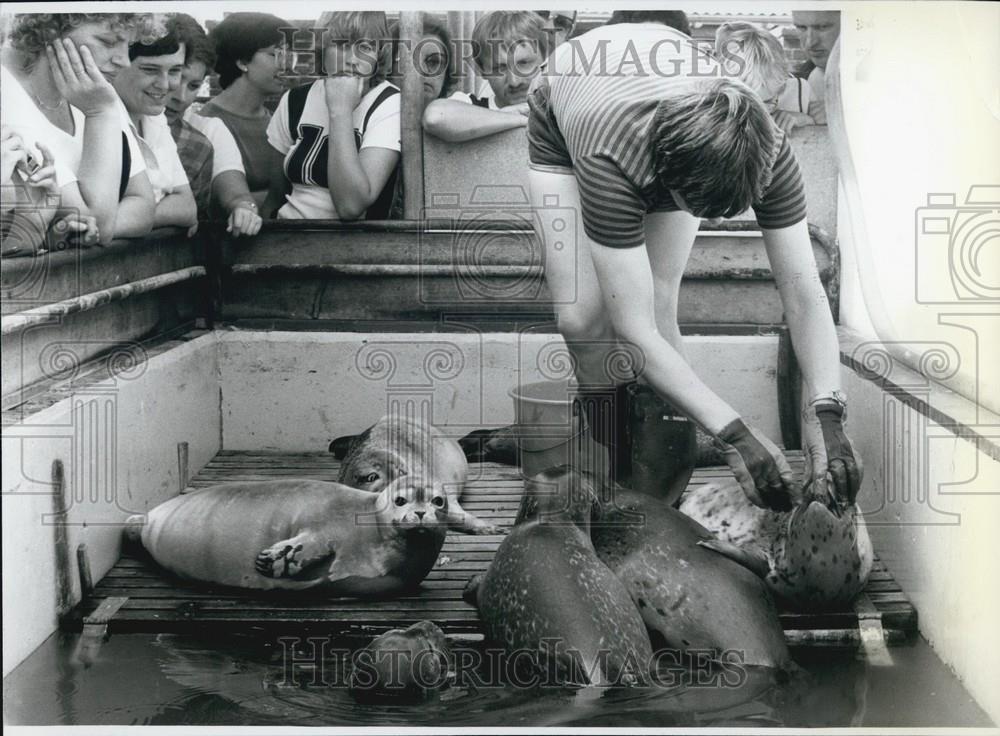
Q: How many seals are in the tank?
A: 7